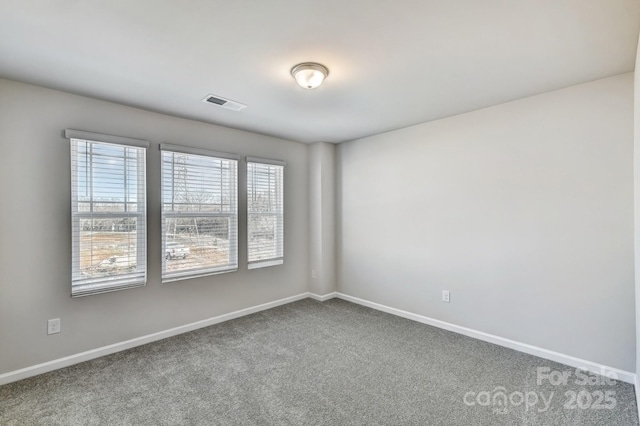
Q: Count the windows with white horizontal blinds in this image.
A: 3